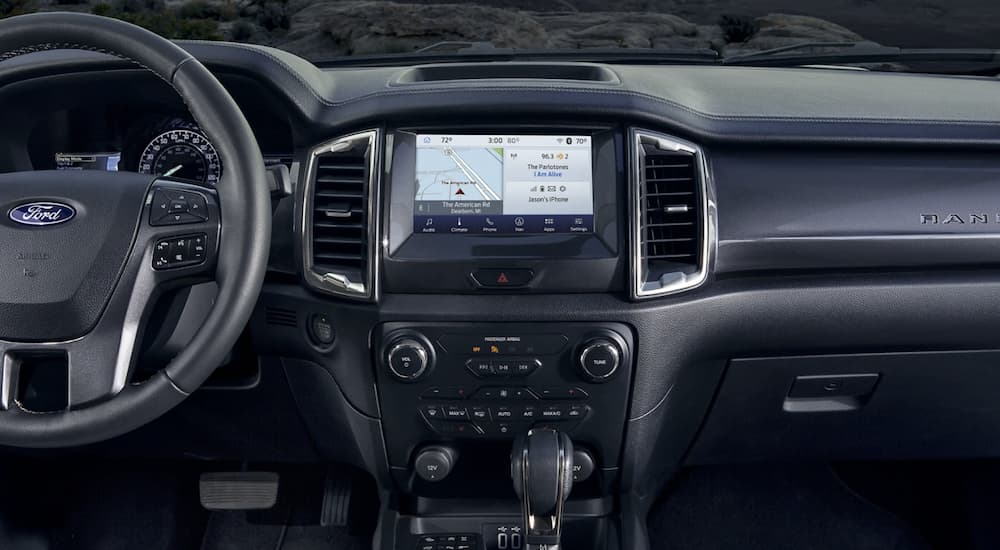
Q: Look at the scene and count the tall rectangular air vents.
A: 2